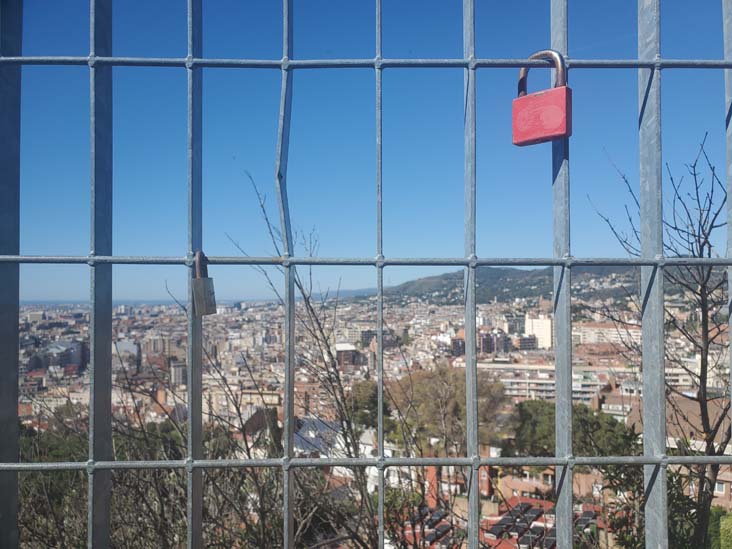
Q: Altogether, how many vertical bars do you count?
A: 9